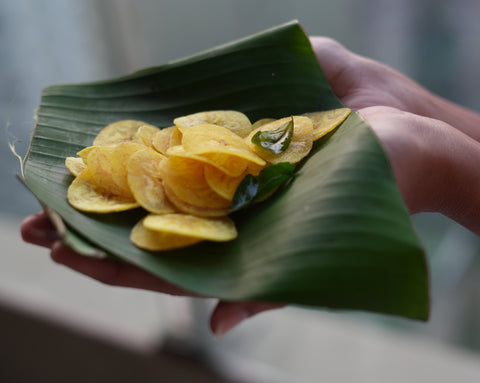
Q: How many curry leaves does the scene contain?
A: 3